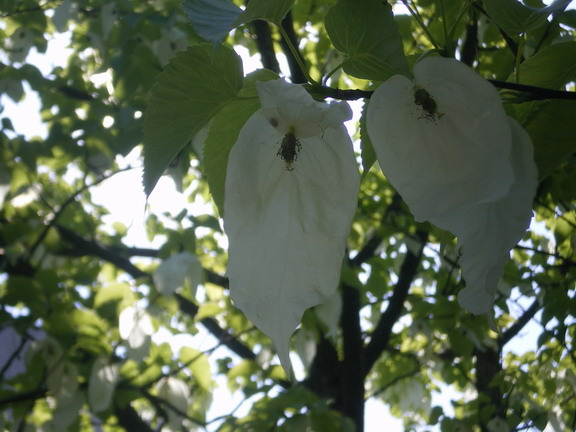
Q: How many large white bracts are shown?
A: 2